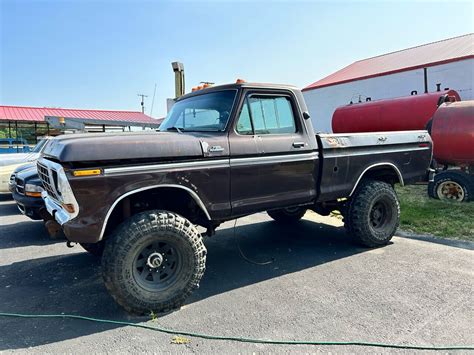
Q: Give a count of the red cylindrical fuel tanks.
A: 2